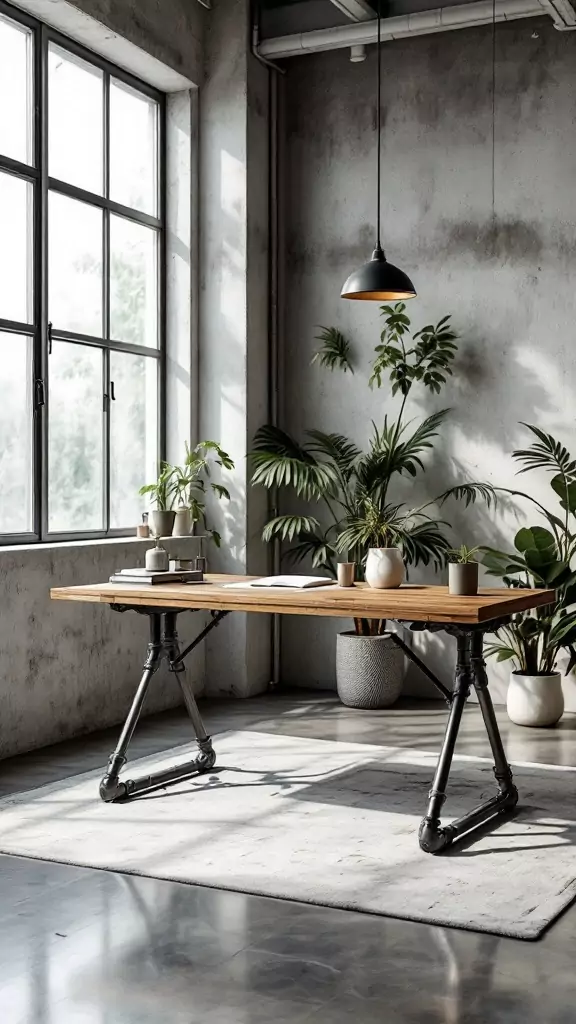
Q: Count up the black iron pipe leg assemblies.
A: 2